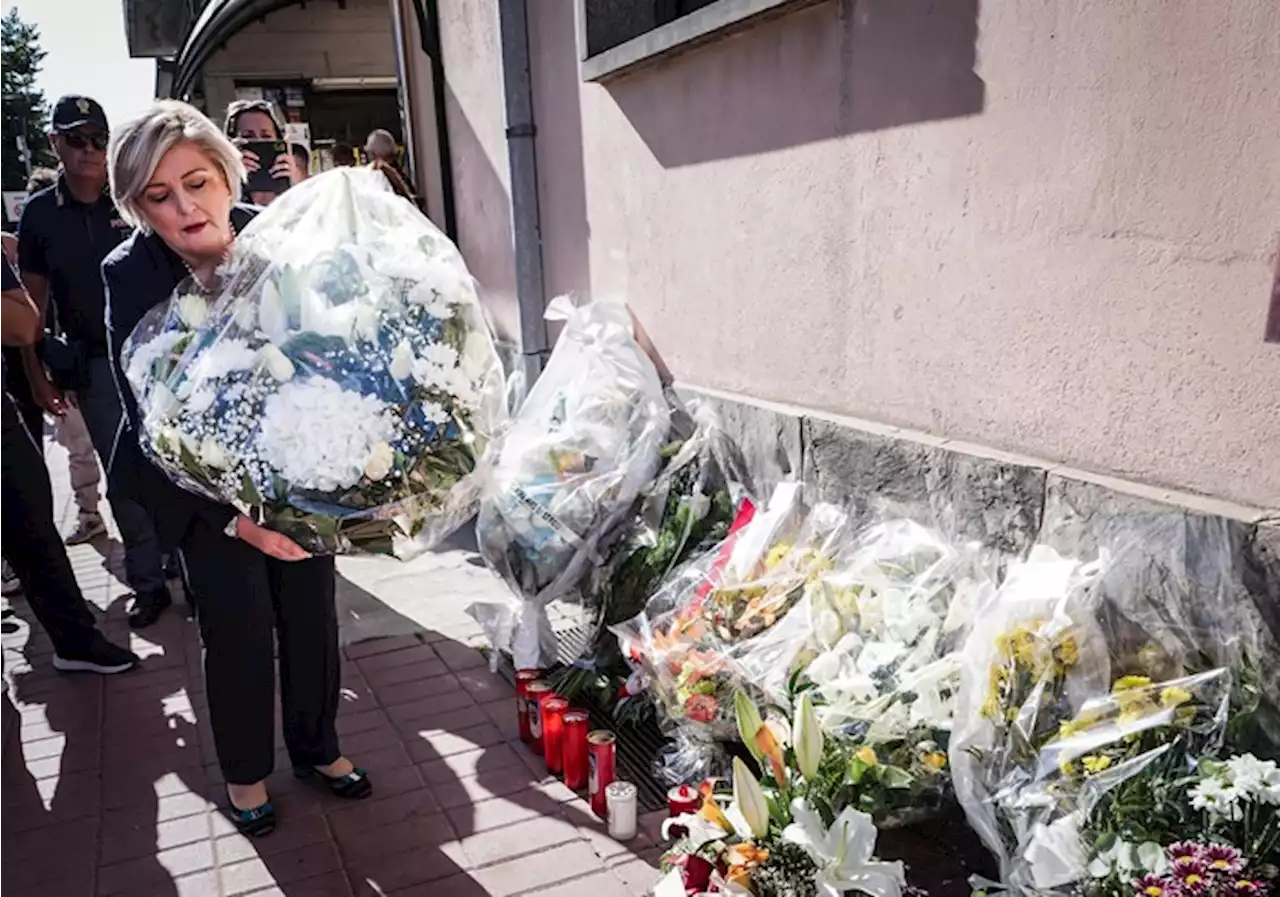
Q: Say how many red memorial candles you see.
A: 6